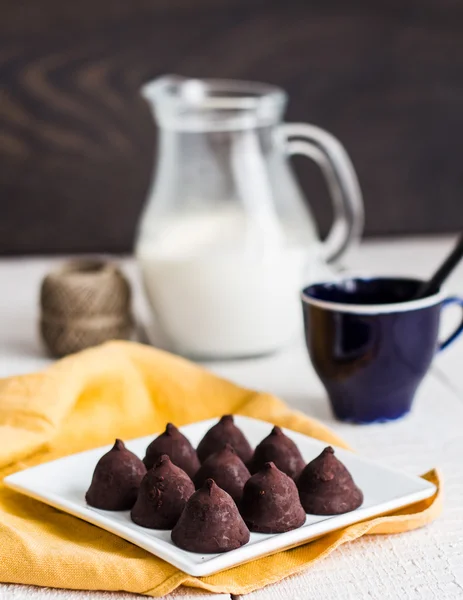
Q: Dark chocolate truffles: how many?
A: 9